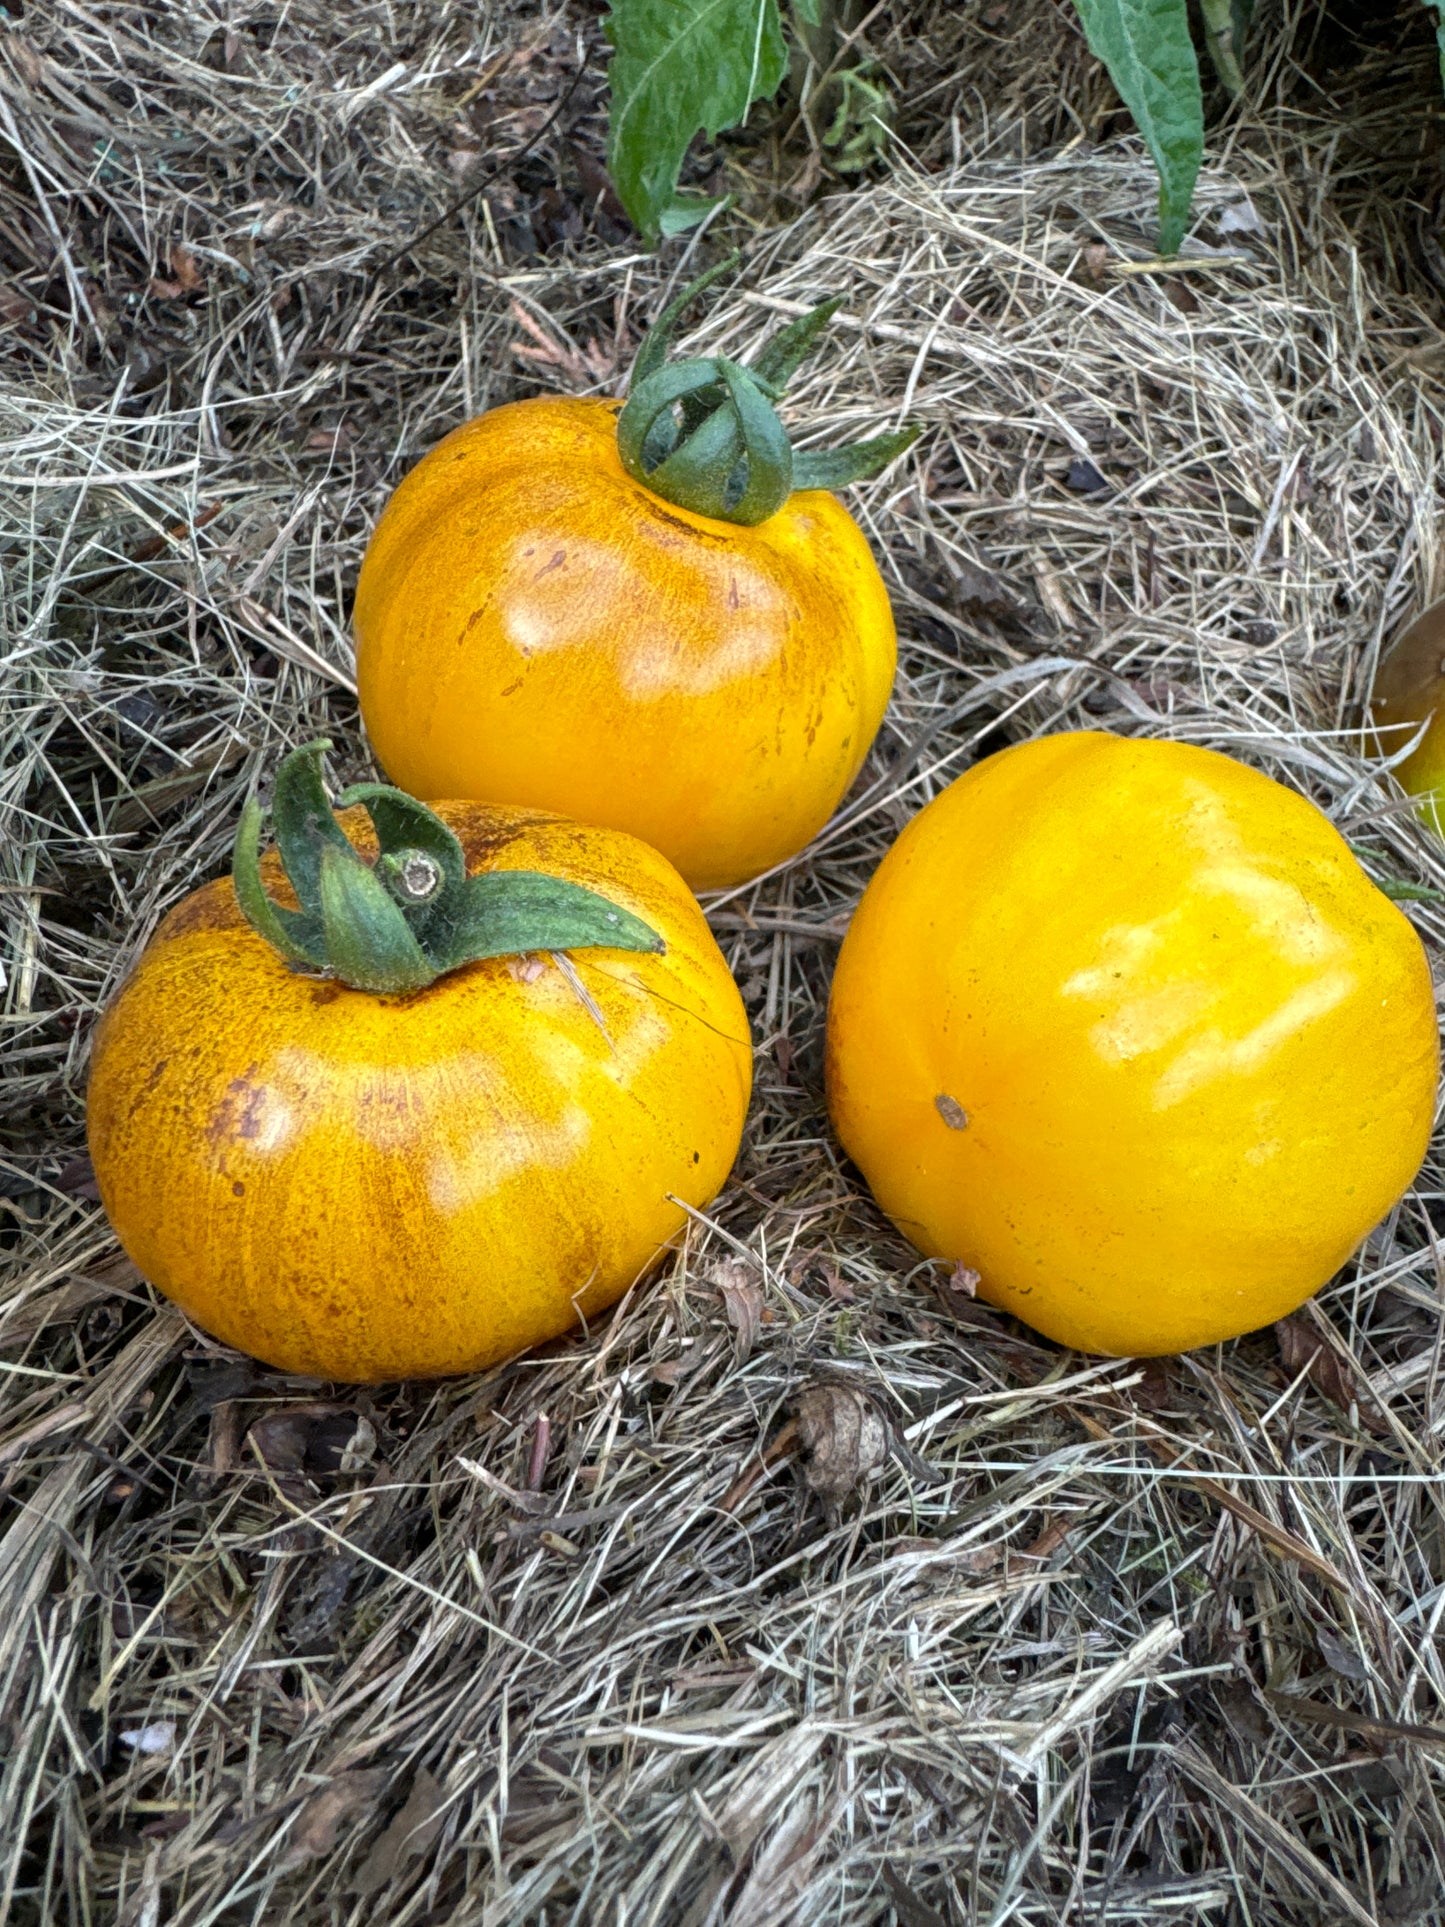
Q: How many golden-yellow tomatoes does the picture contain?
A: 3